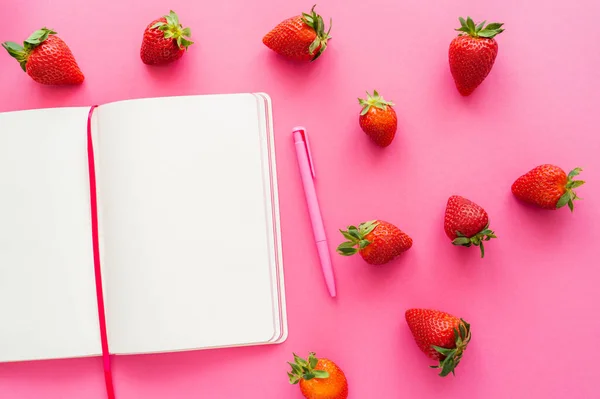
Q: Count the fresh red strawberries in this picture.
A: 10